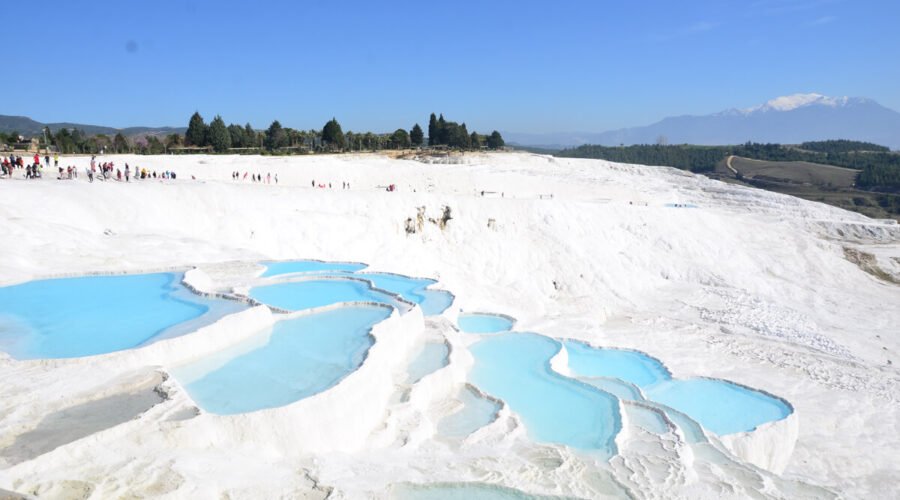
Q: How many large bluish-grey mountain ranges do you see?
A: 1